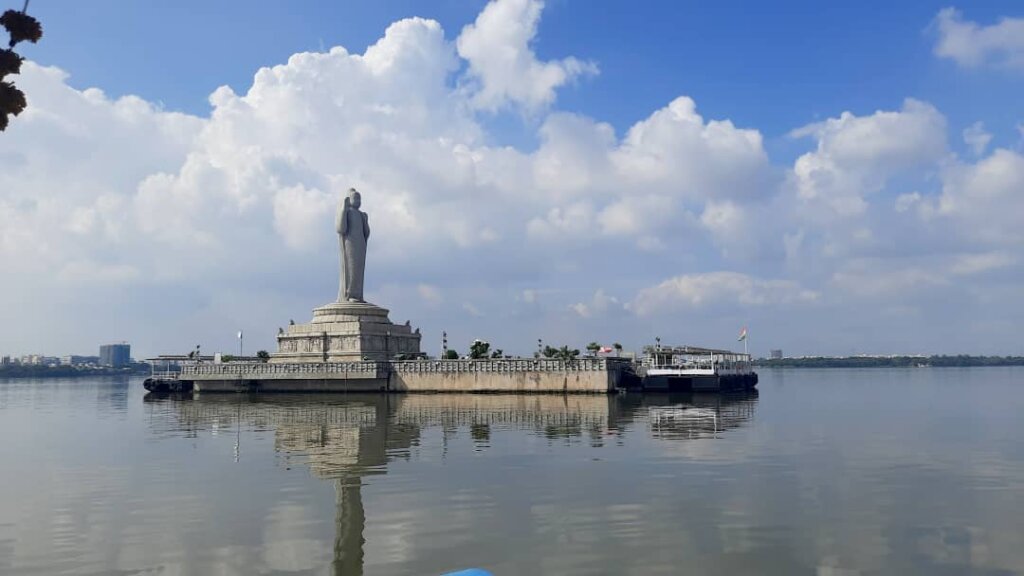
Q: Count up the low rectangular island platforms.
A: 1